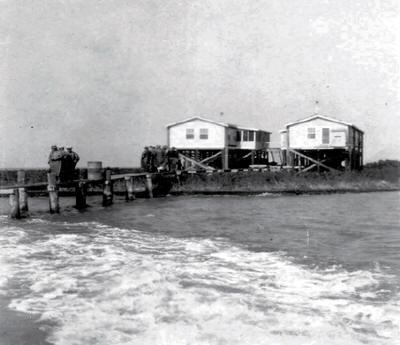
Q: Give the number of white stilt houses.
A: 2